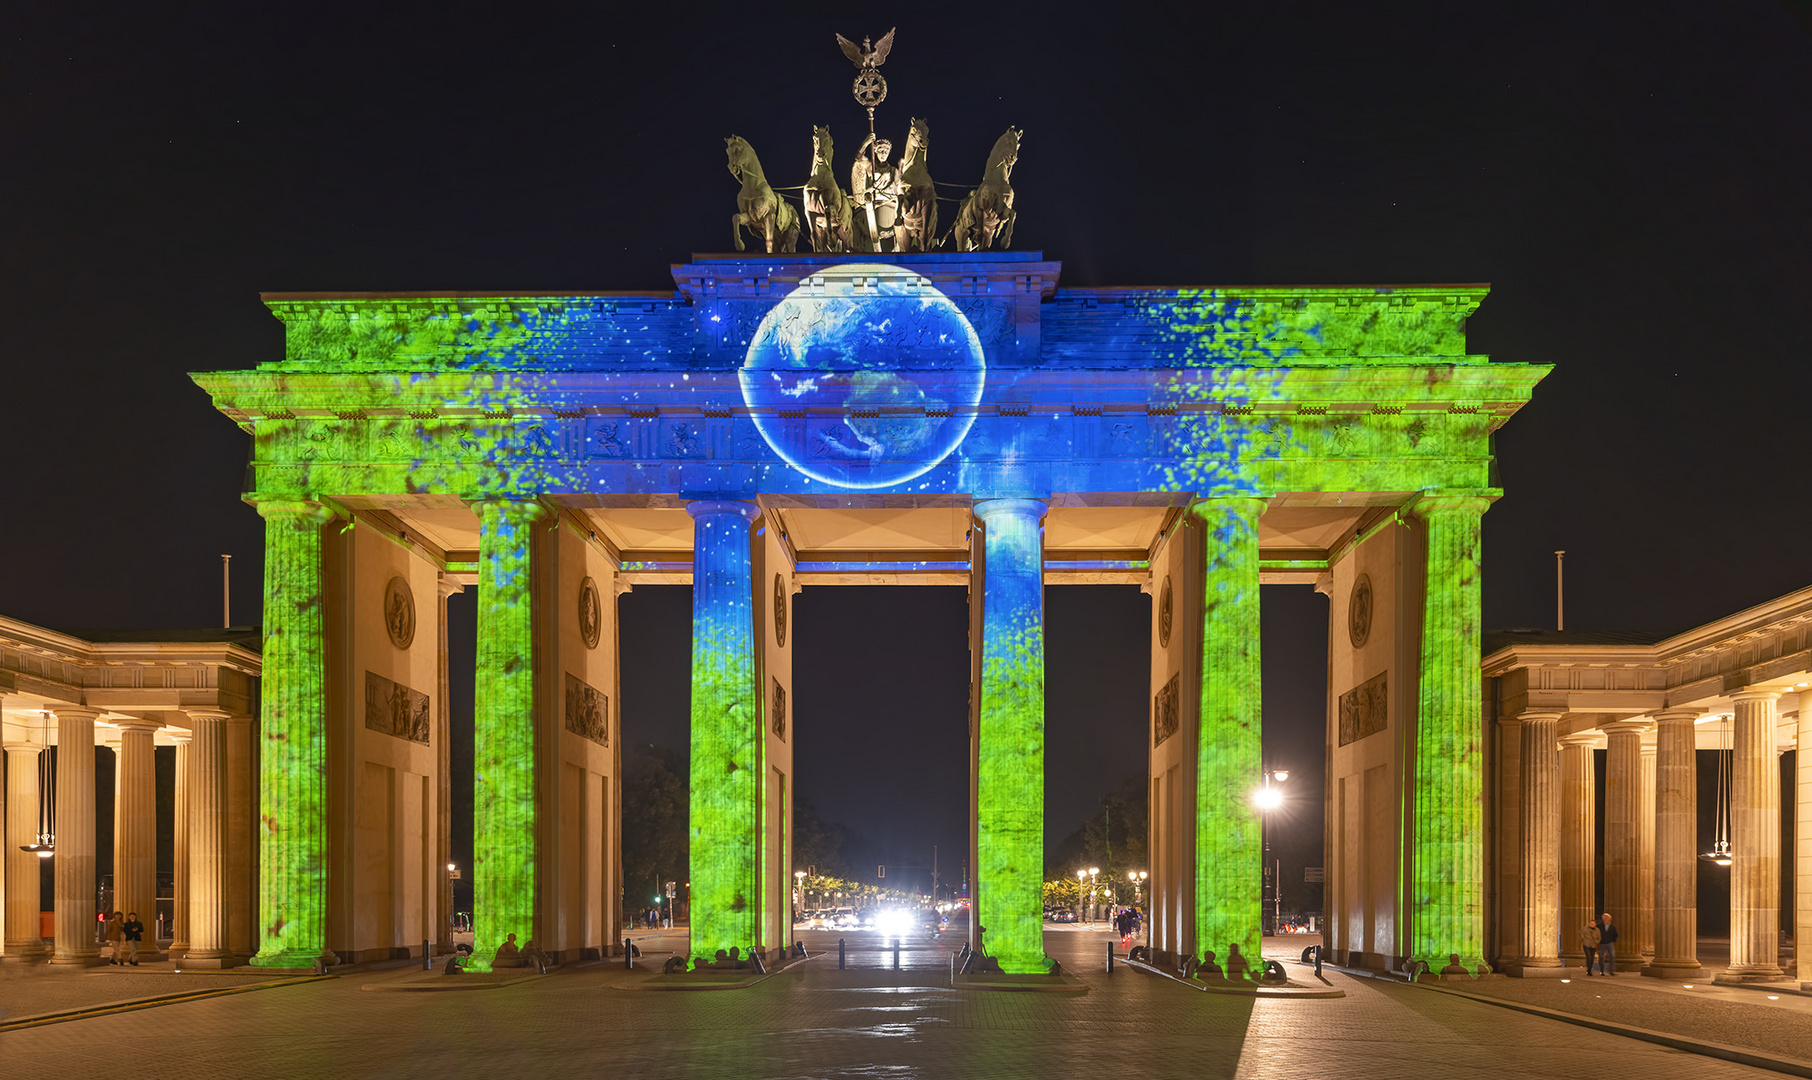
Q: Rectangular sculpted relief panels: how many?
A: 5